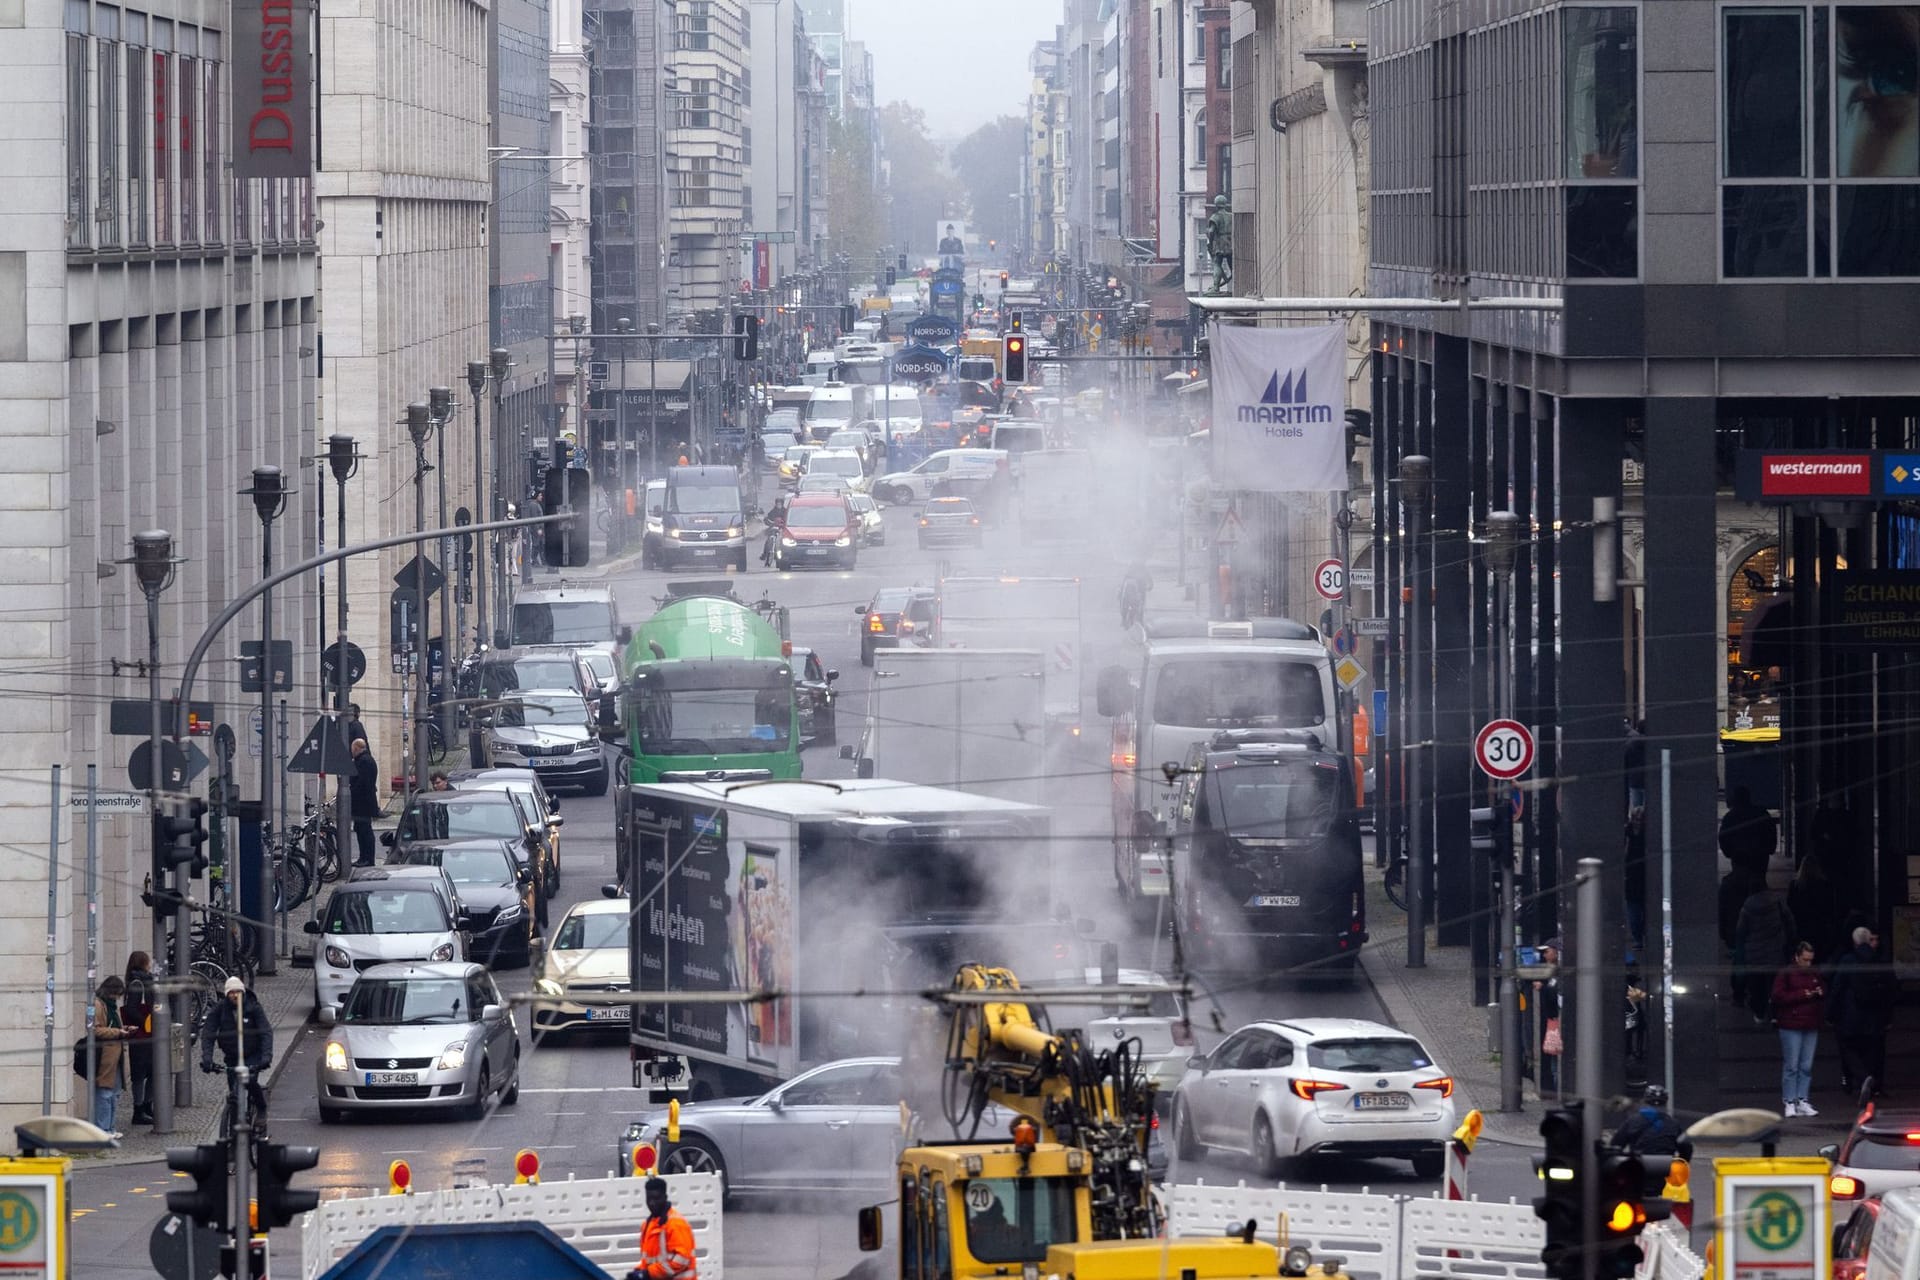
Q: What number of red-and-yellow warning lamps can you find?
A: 3